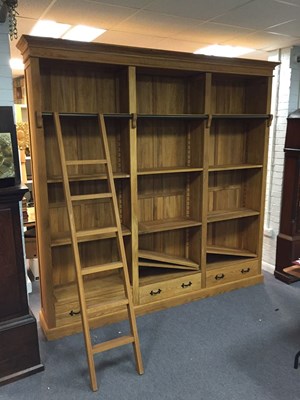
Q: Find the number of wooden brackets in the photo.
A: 4